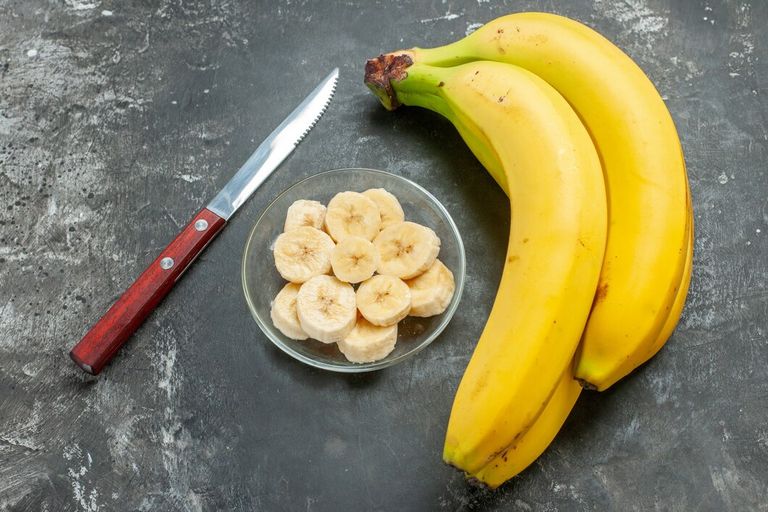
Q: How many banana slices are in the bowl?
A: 11